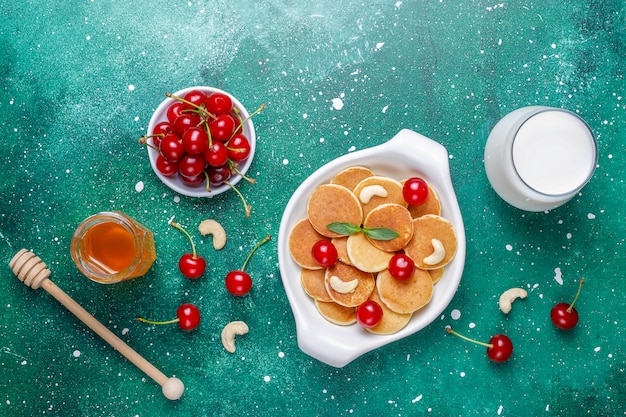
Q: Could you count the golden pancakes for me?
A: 15